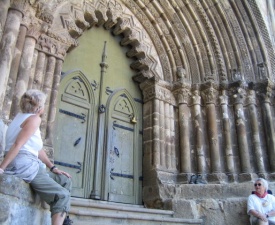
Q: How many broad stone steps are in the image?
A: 2